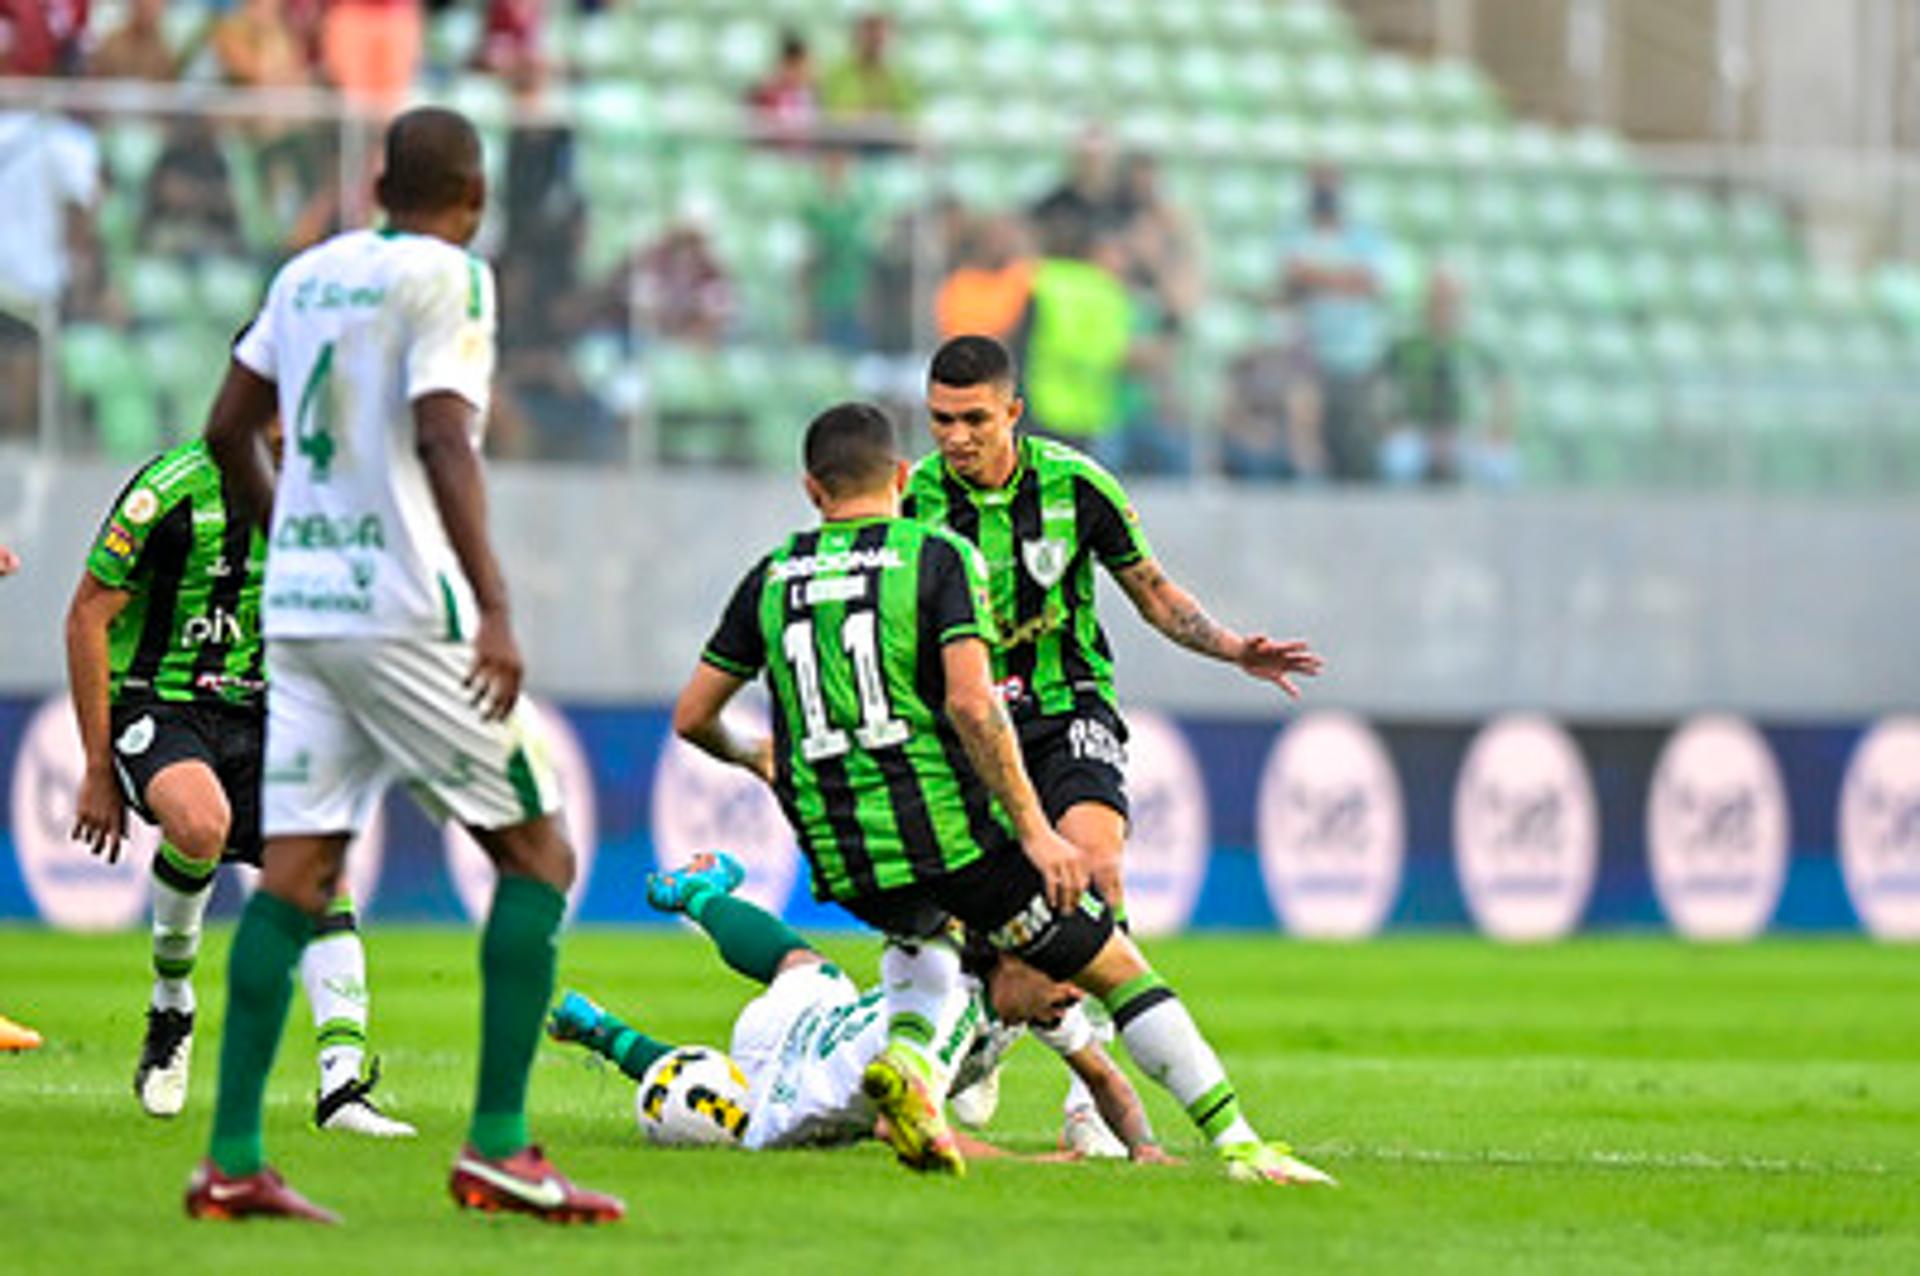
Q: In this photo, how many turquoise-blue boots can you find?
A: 2